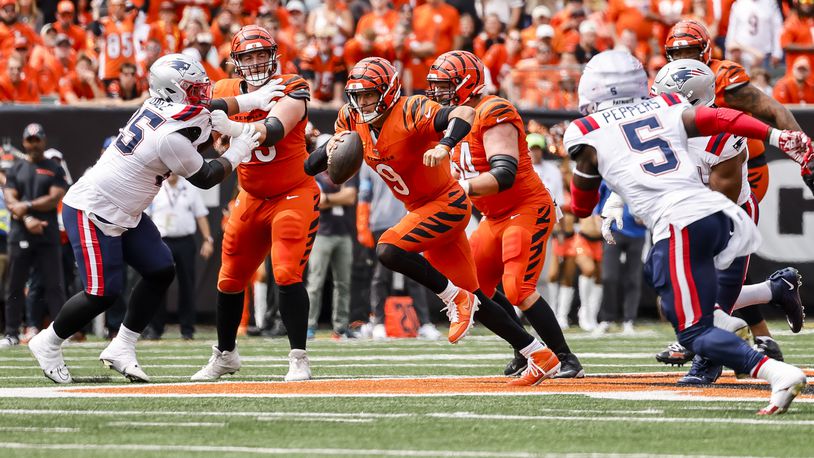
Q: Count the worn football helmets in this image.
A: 7